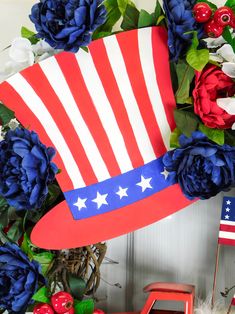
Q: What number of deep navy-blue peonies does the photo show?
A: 5